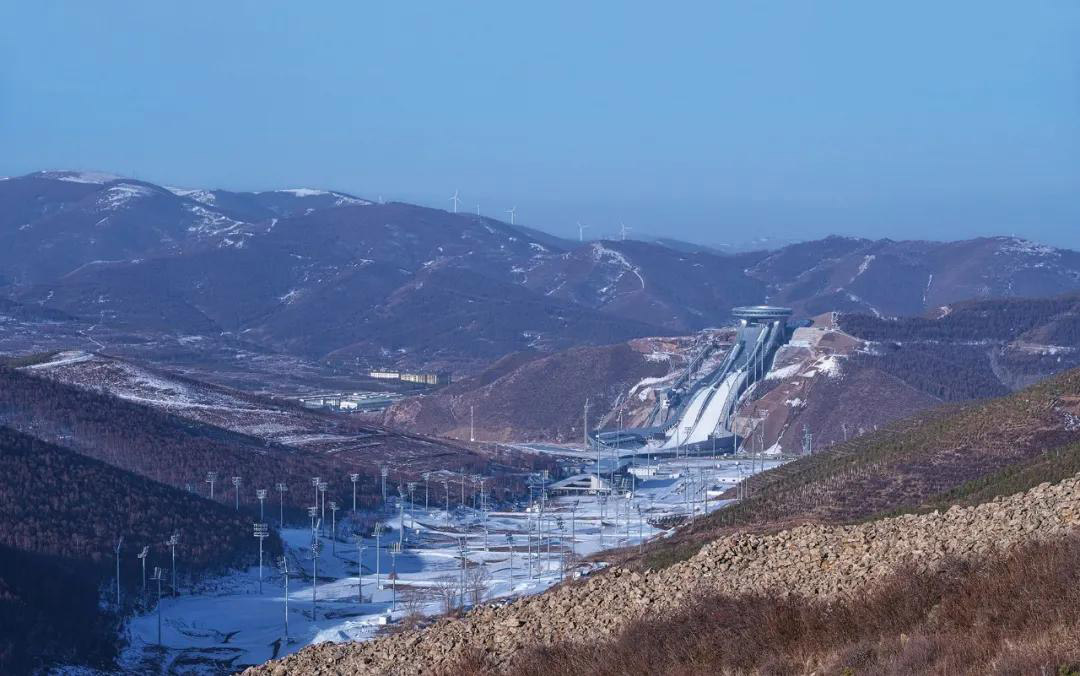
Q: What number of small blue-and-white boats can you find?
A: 0